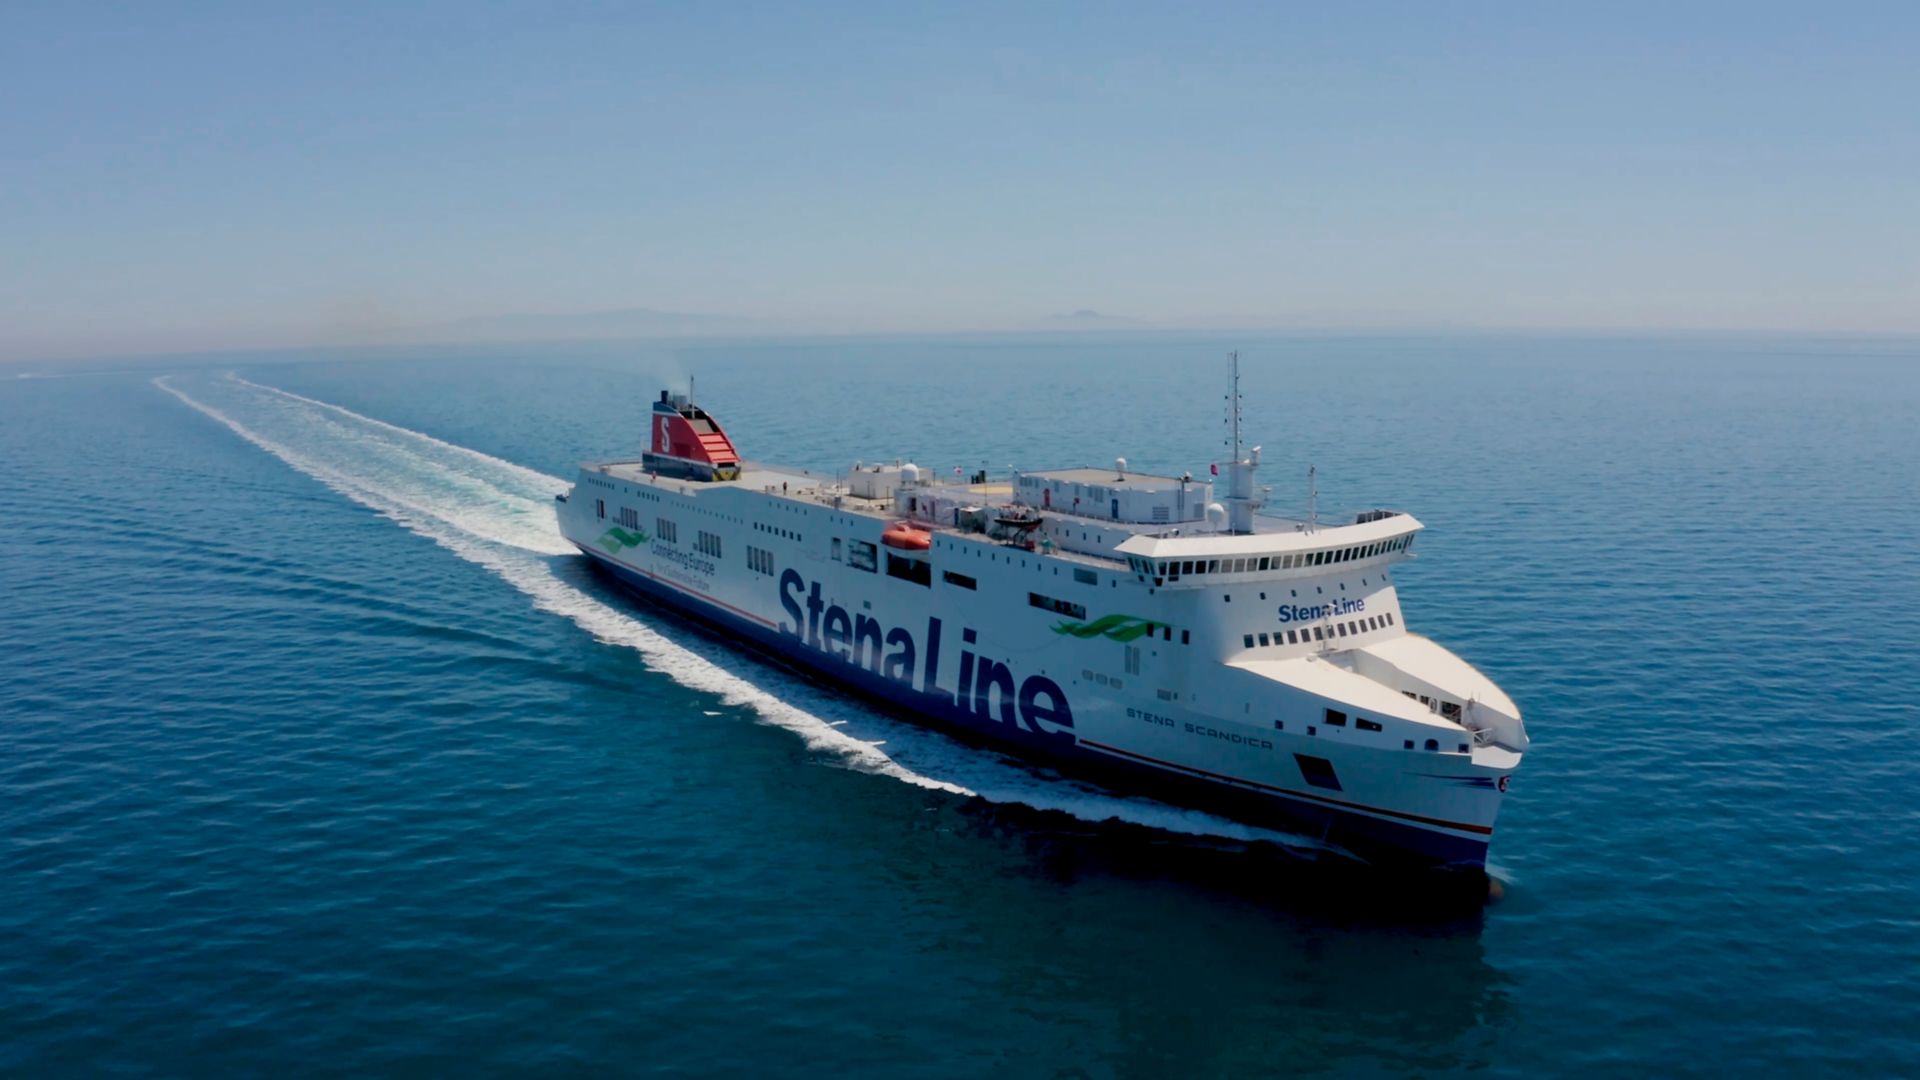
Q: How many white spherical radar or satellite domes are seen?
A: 3